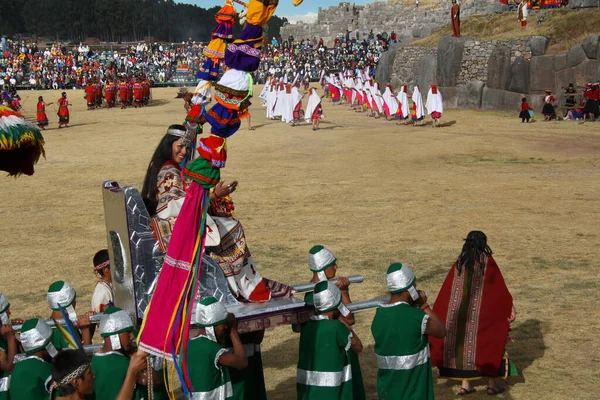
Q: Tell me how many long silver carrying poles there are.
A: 2